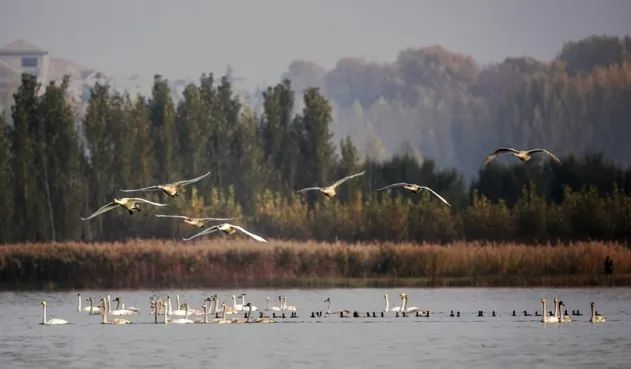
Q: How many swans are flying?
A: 7